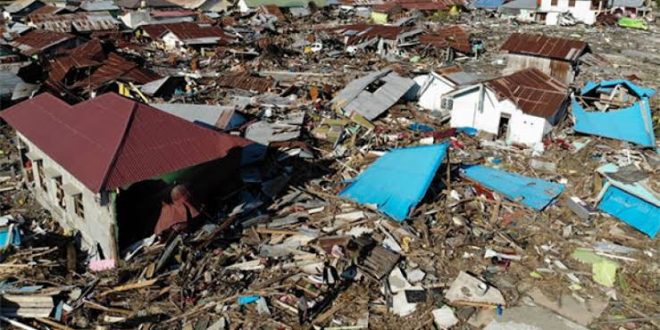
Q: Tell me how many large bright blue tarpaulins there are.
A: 4